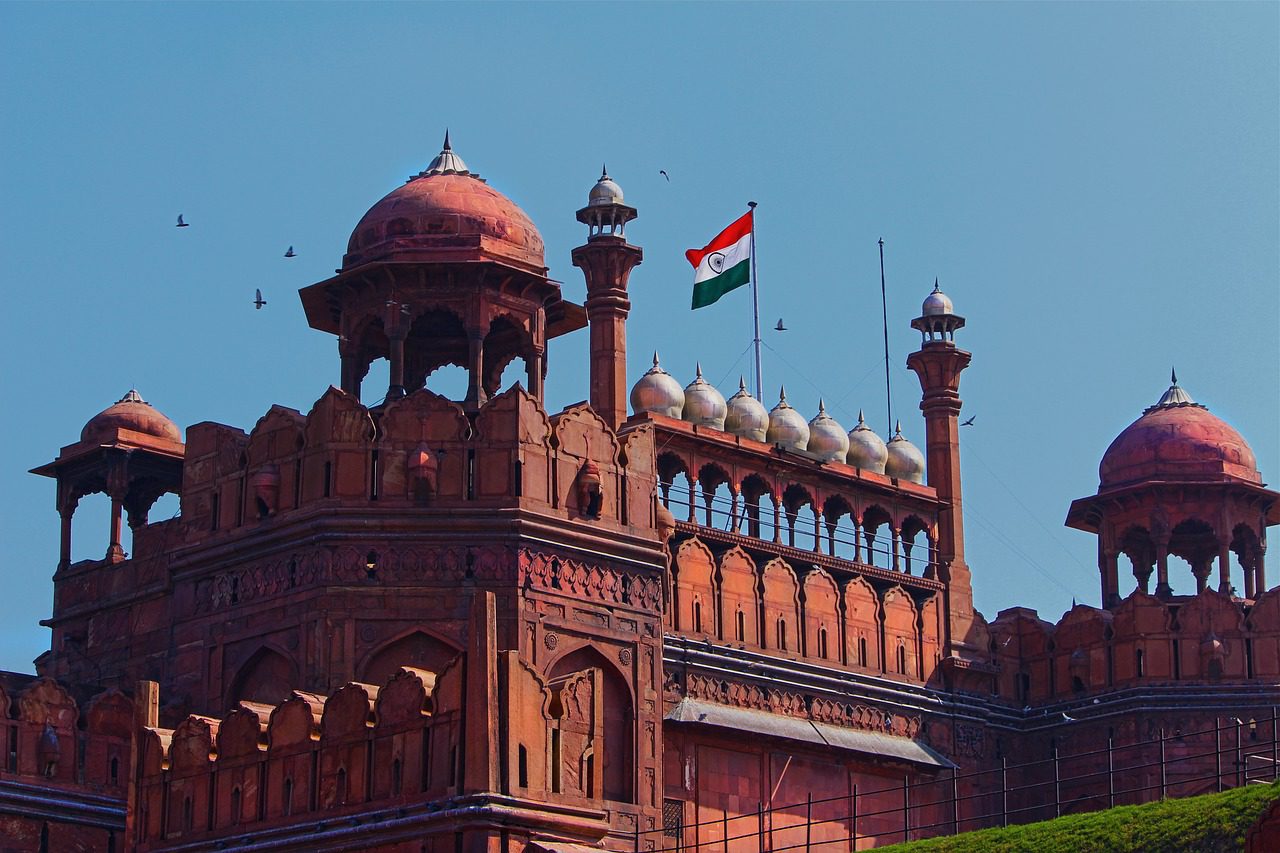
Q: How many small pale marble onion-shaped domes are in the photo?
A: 7